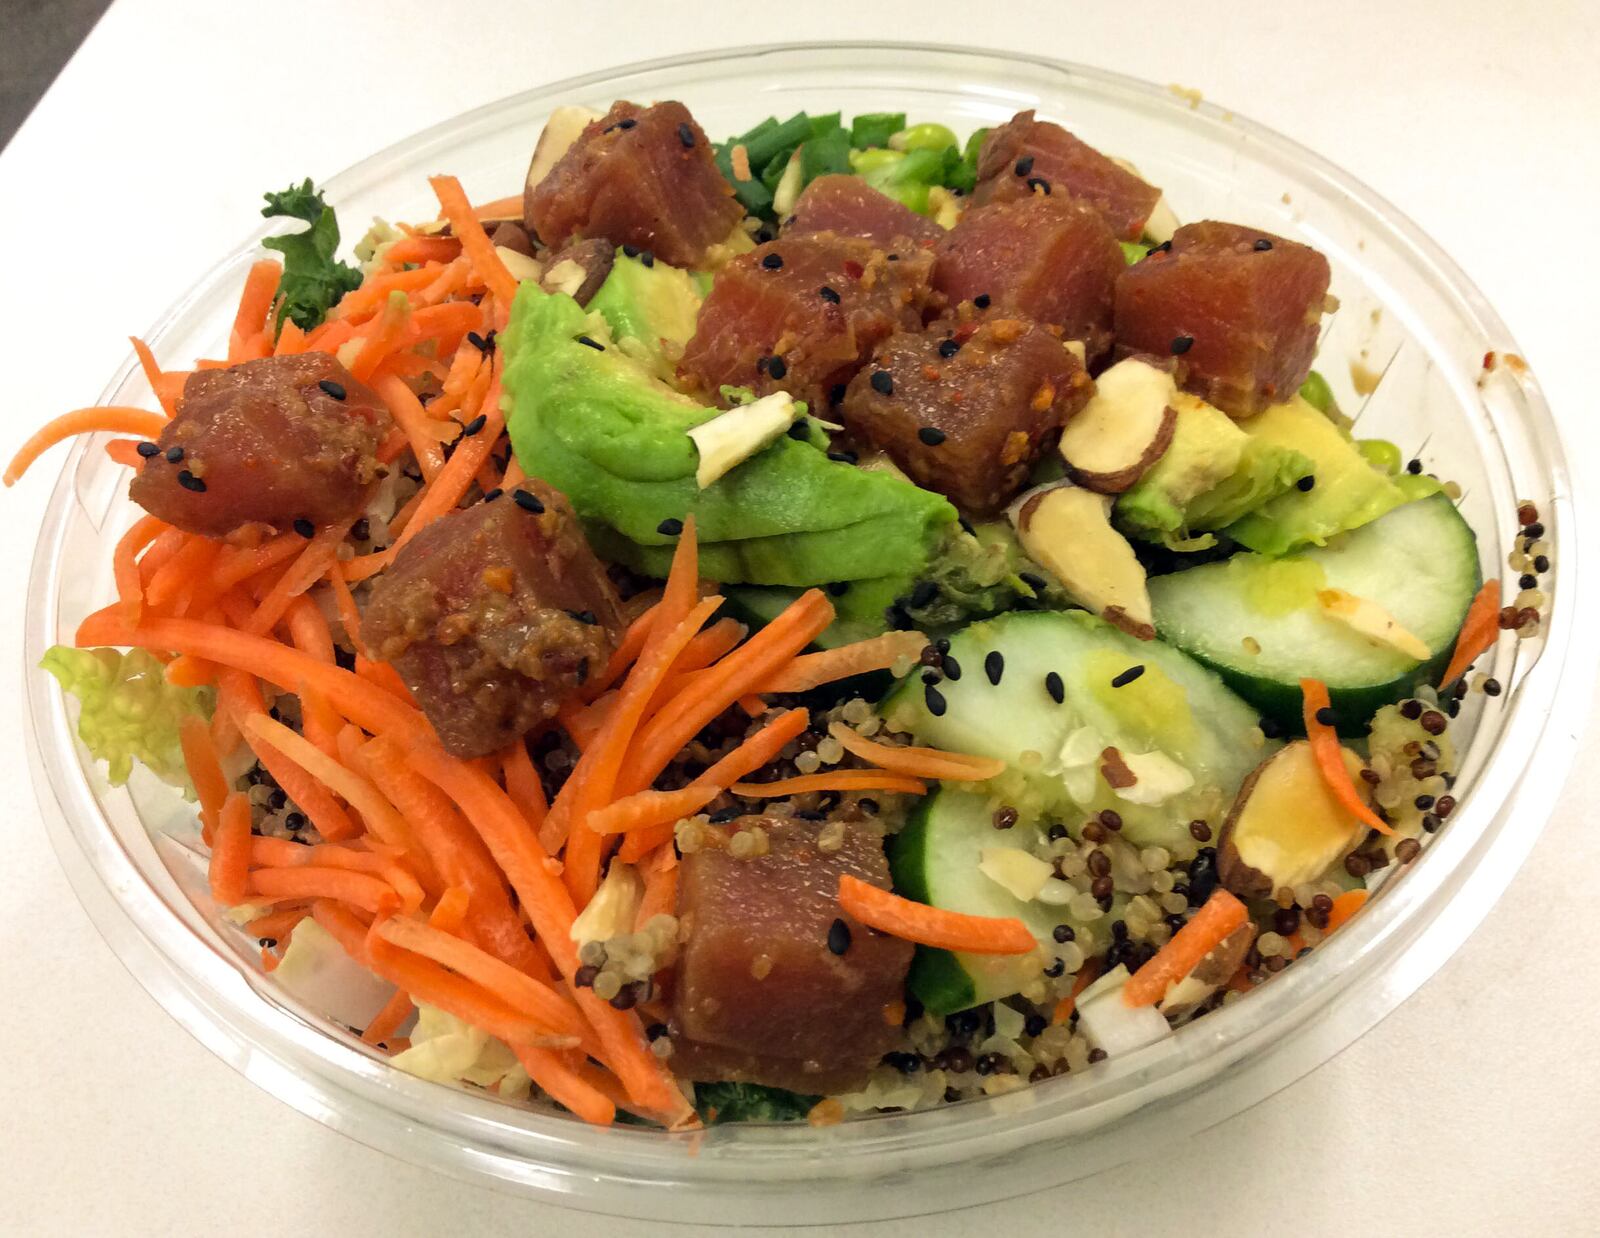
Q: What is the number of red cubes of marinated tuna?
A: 10